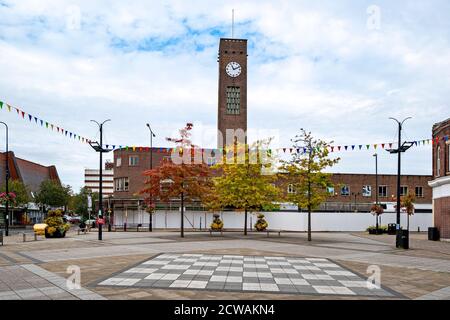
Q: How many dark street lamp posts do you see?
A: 5